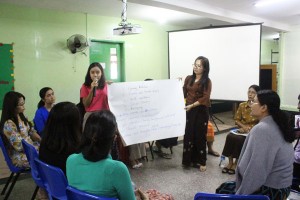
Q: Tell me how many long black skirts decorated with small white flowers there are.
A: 1